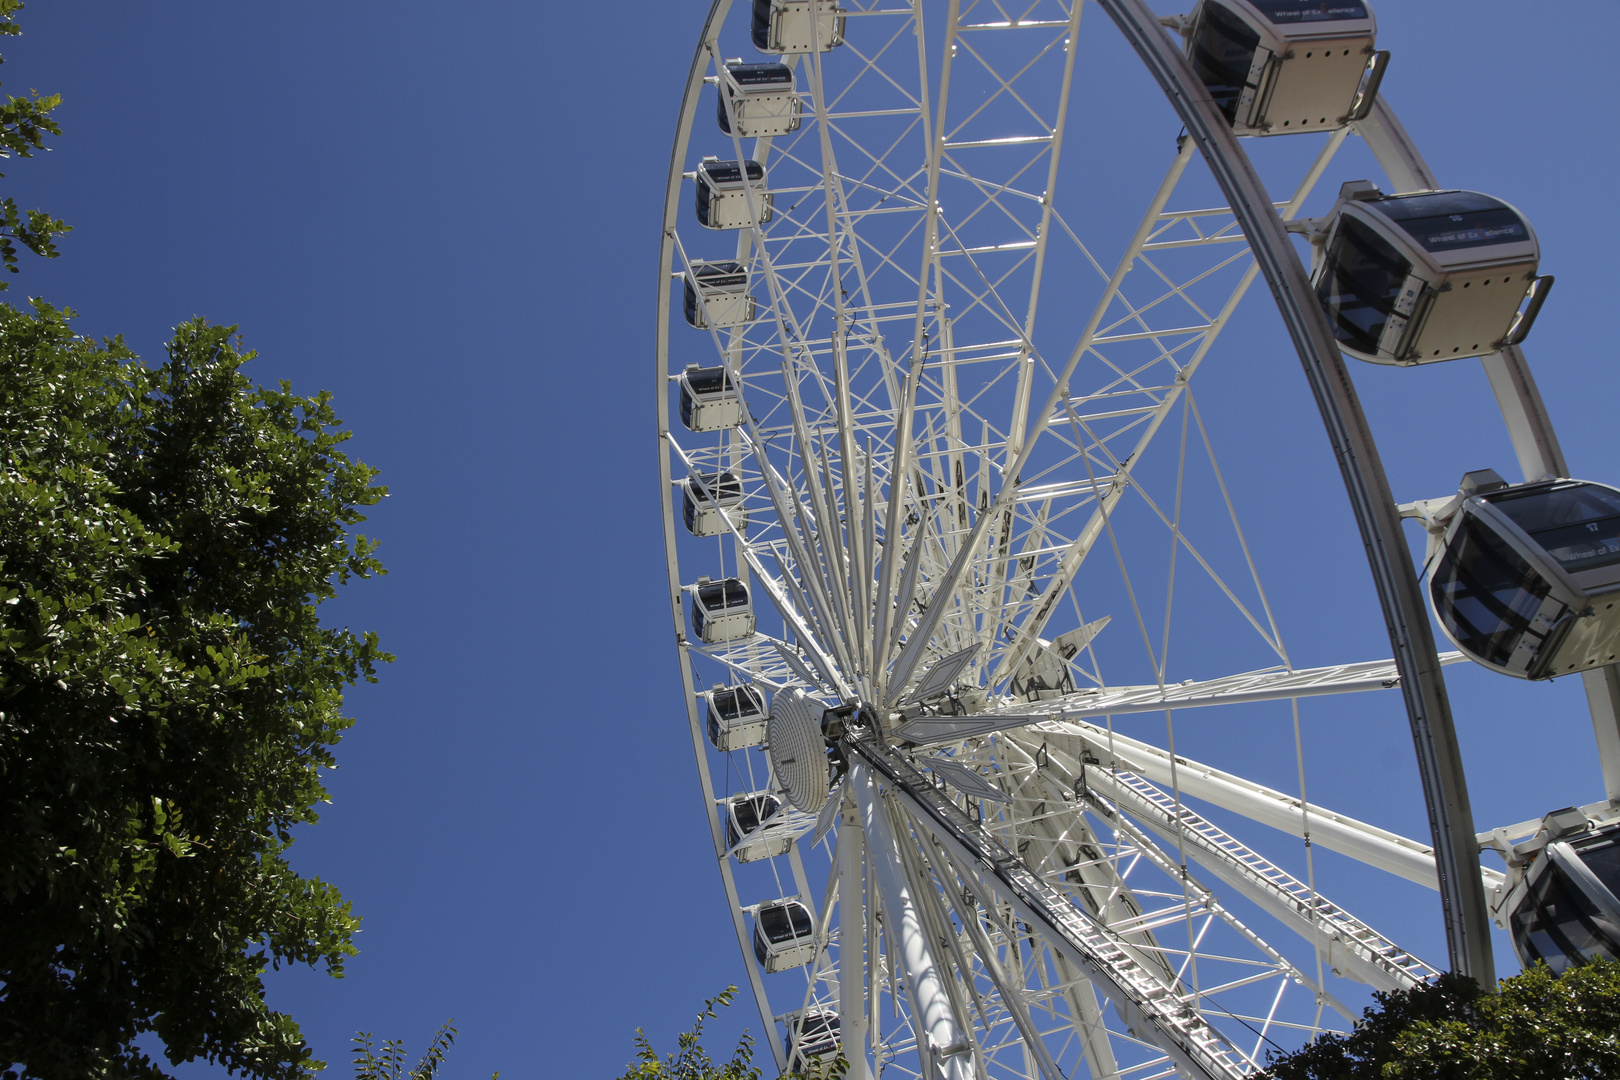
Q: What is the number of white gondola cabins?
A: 15